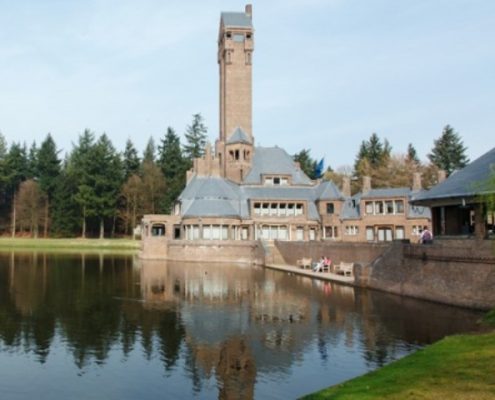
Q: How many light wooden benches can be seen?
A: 3